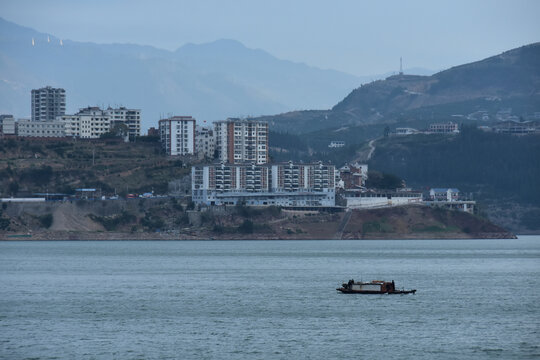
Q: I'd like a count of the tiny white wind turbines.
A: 3